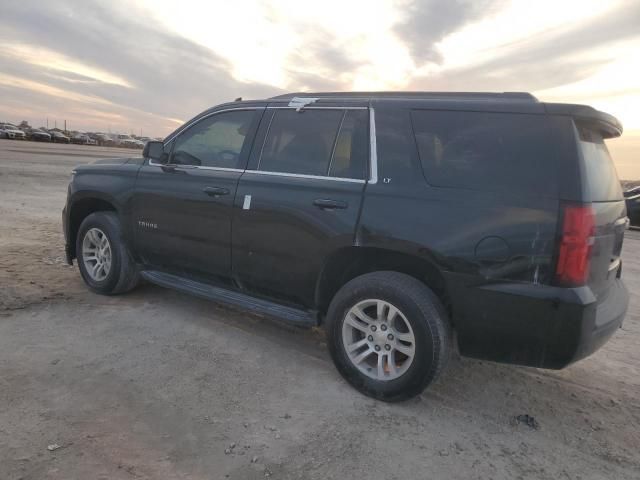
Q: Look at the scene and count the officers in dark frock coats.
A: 0